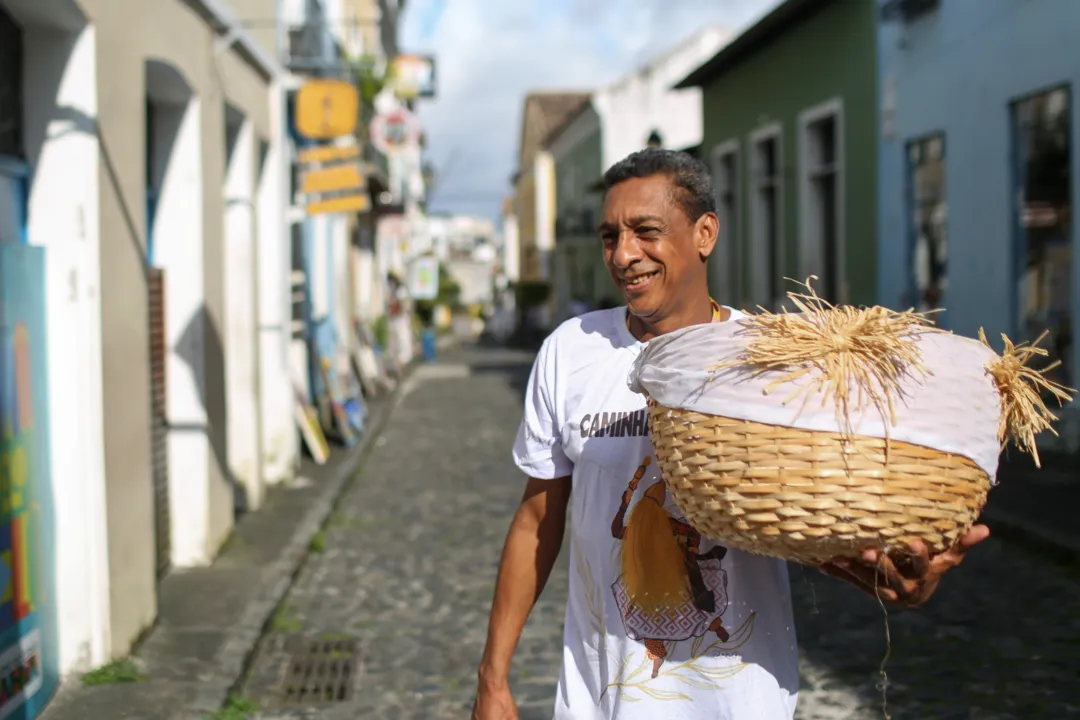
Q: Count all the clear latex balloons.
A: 0